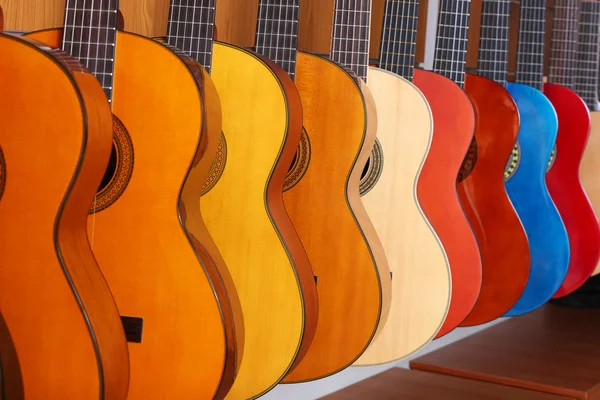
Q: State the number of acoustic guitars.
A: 10